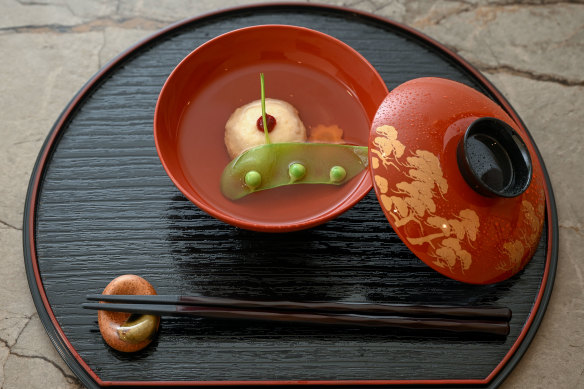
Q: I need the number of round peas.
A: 3